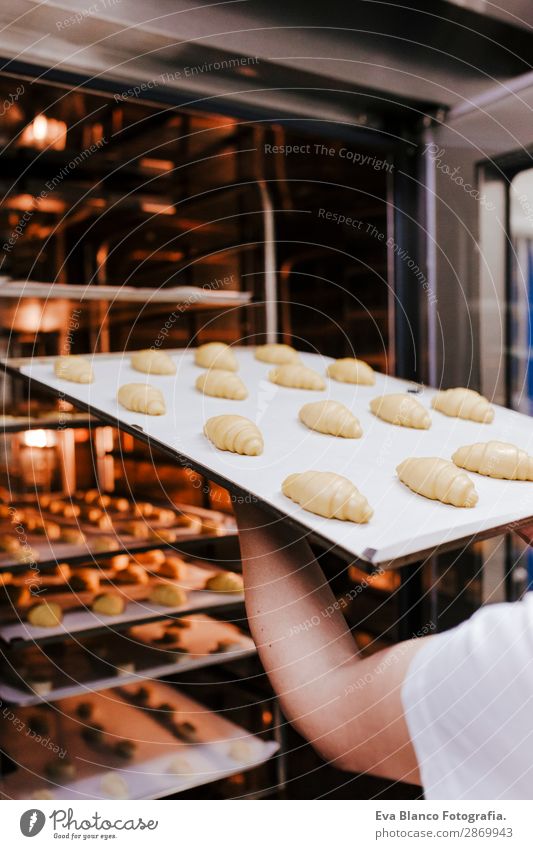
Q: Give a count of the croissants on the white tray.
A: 15